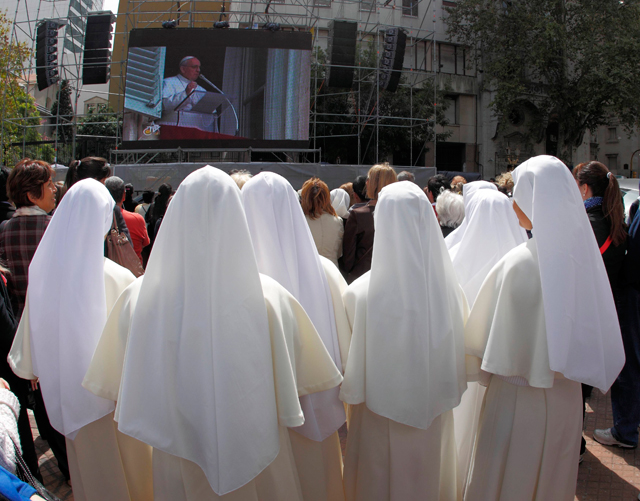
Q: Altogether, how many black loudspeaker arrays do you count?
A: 4